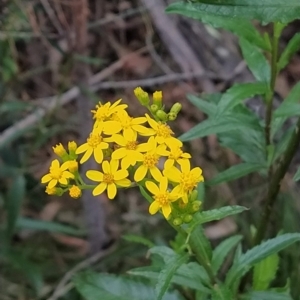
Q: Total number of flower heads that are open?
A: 11